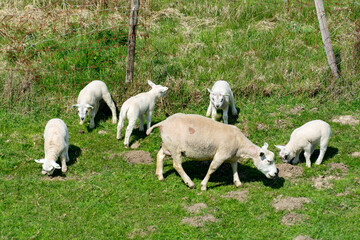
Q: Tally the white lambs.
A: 5